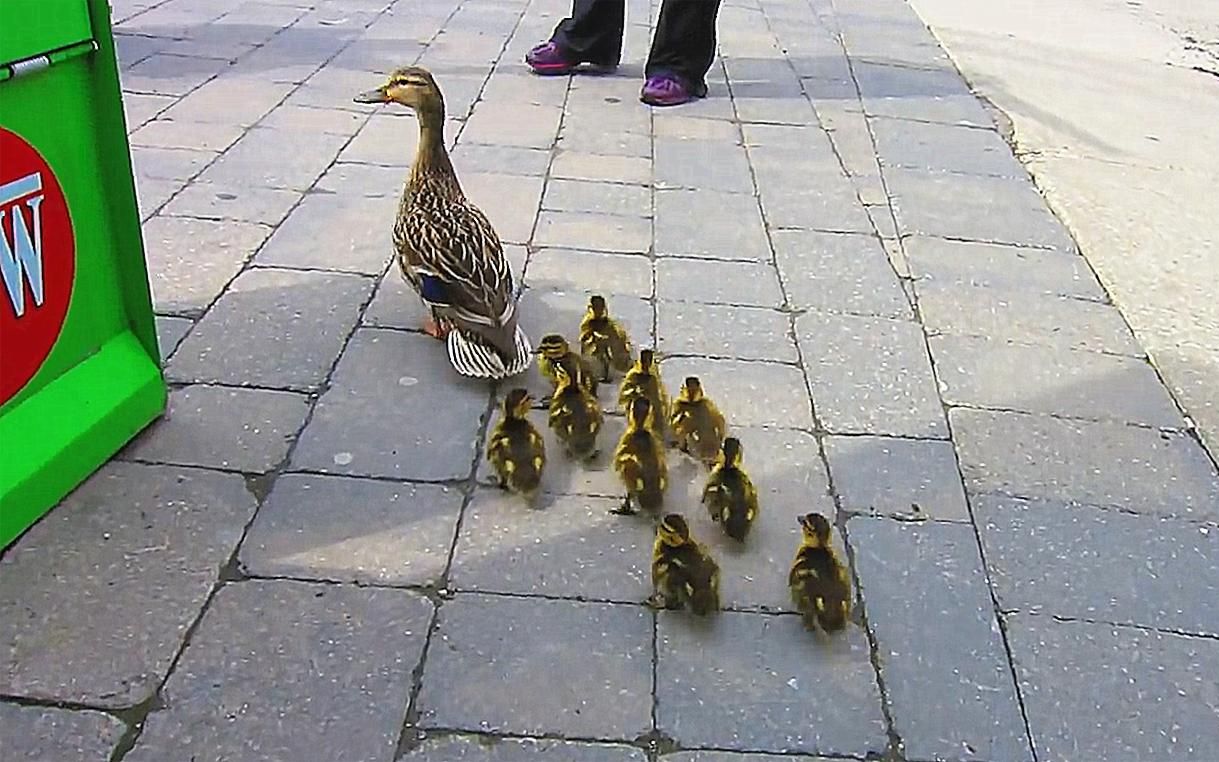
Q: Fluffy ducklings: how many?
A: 10